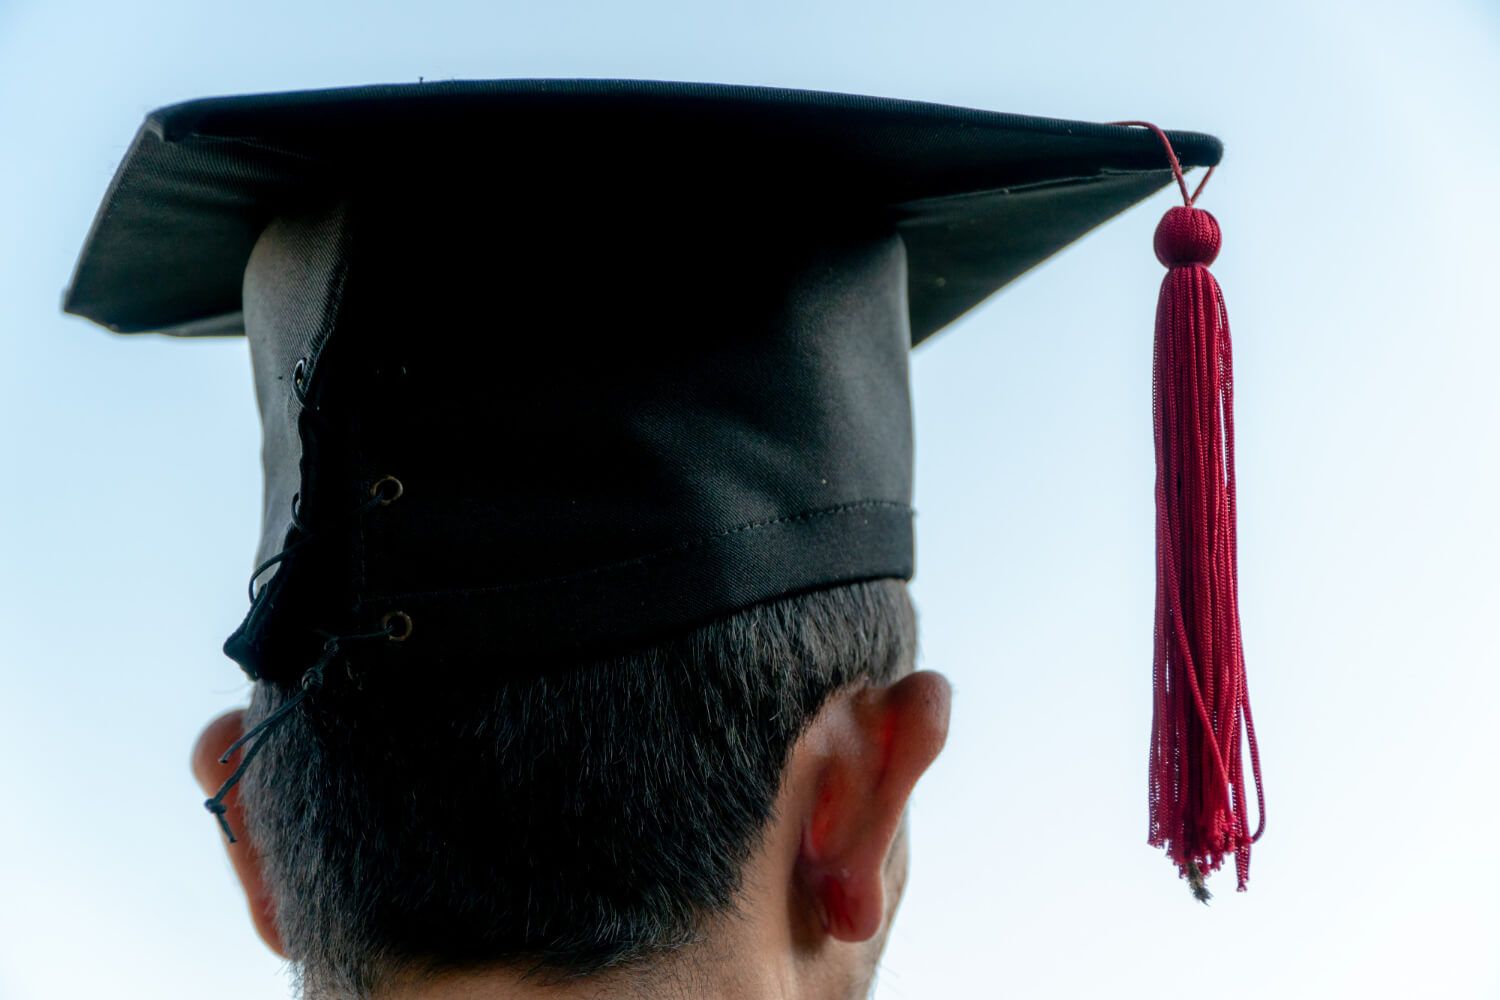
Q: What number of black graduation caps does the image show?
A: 1